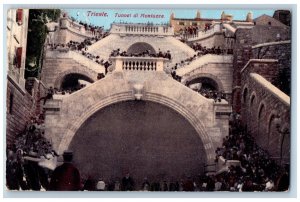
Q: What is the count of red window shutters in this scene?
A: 2